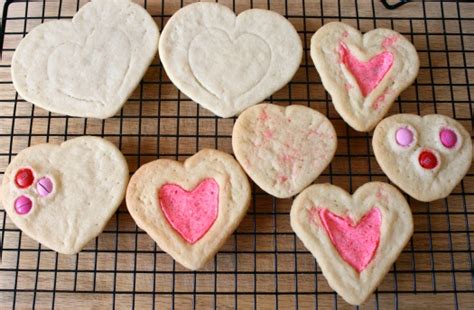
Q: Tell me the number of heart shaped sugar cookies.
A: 8